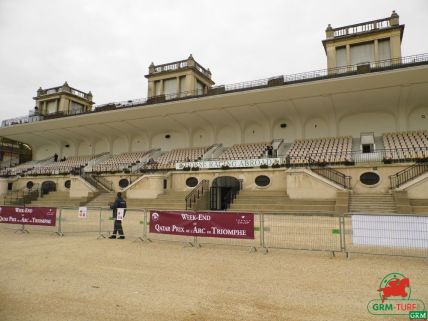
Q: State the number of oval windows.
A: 6